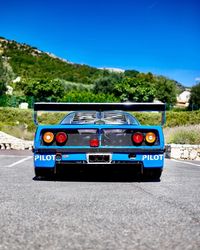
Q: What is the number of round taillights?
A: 4